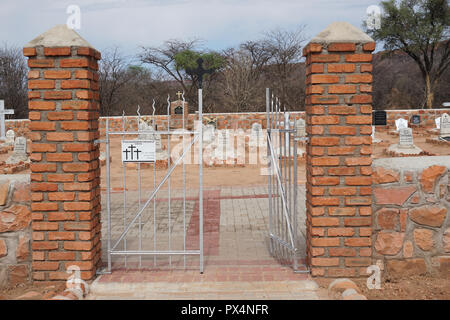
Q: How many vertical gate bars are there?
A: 14